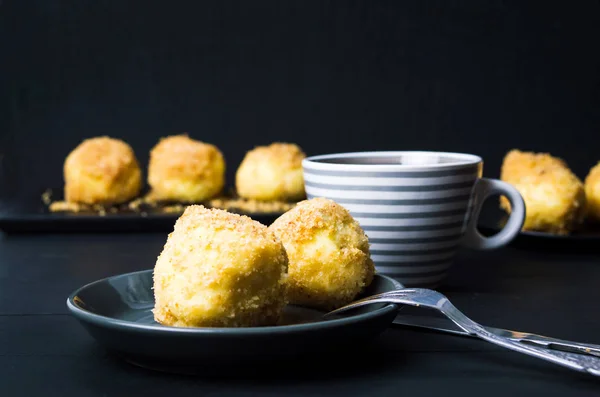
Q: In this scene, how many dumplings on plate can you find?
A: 2